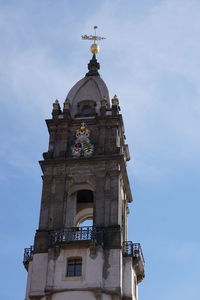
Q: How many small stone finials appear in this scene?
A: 4